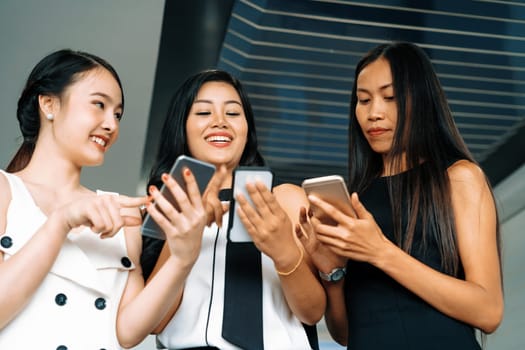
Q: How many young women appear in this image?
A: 3